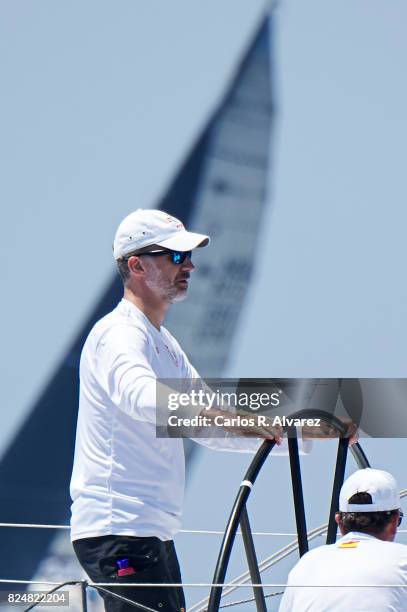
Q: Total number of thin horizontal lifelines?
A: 2